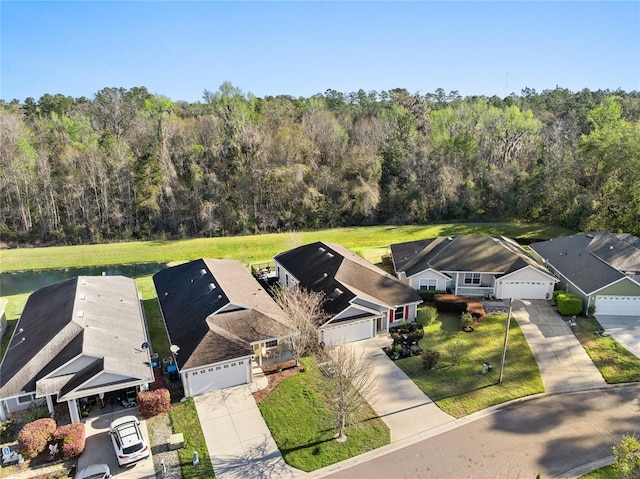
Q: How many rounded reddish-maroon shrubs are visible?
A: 3